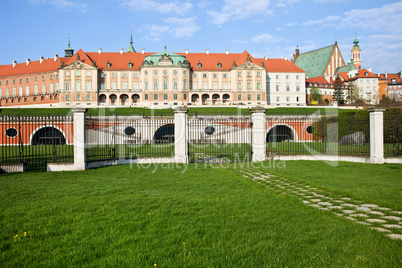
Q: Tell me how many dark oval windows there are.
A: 4